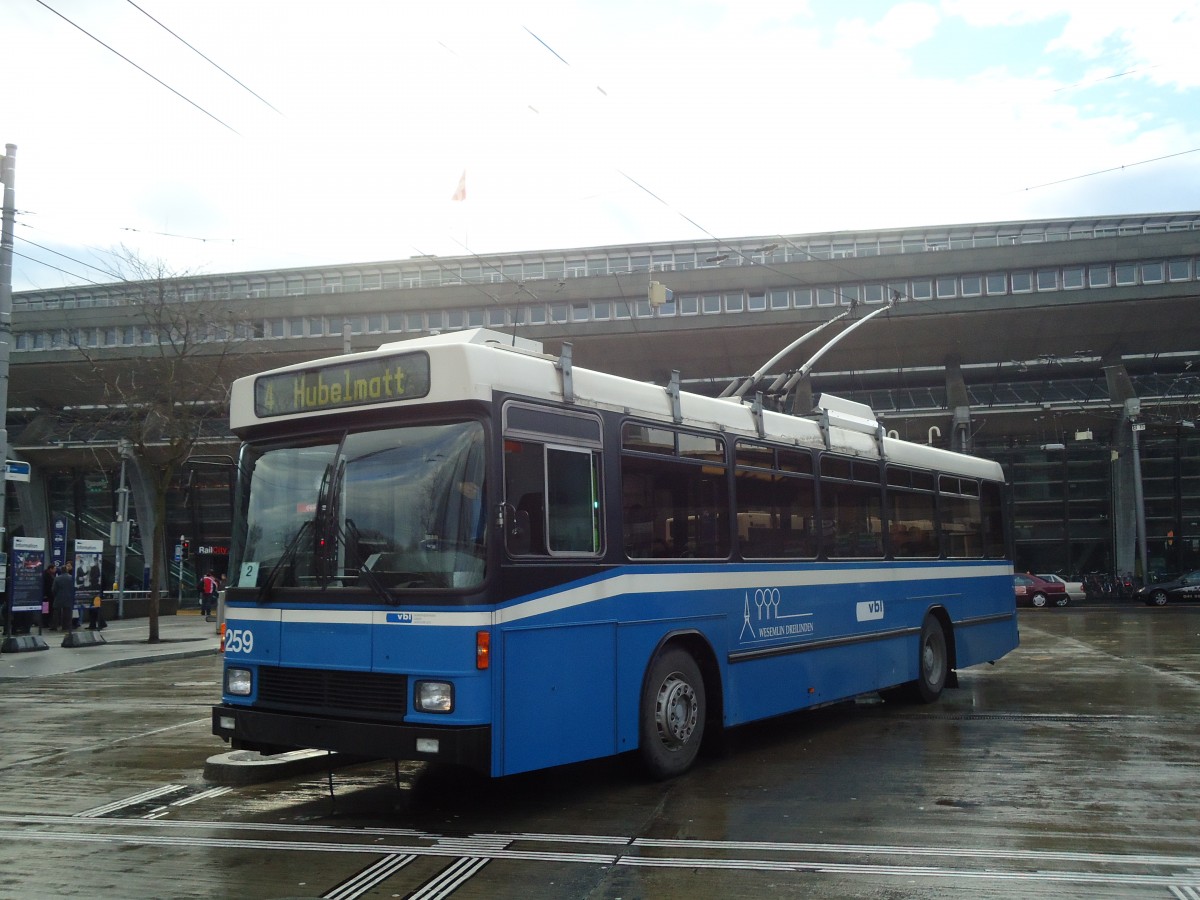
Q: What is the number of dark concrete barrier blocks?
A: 2